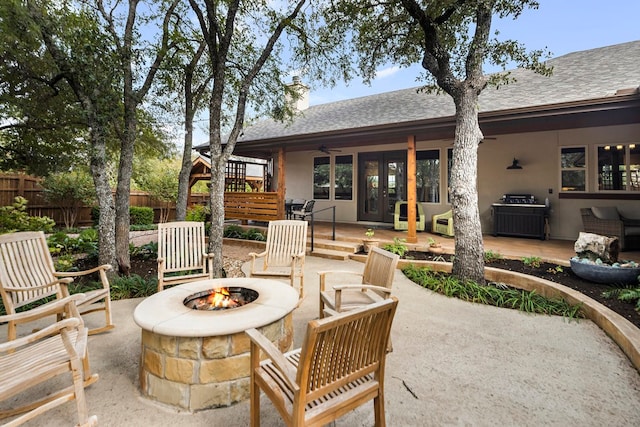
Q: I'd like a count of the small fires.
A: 1